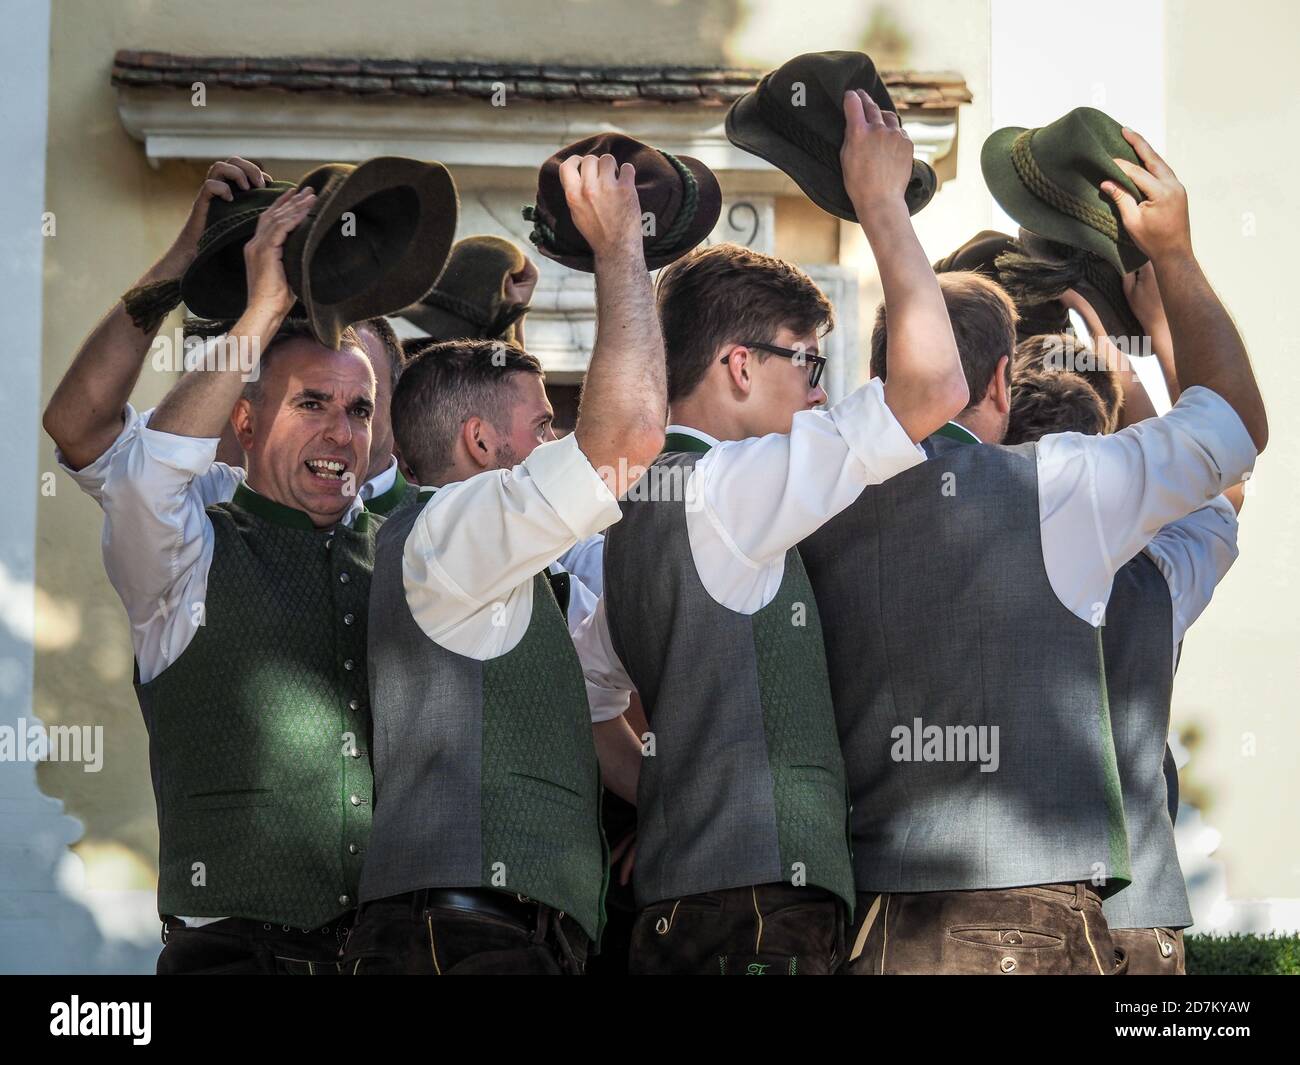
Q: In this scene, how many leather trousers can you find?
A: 5